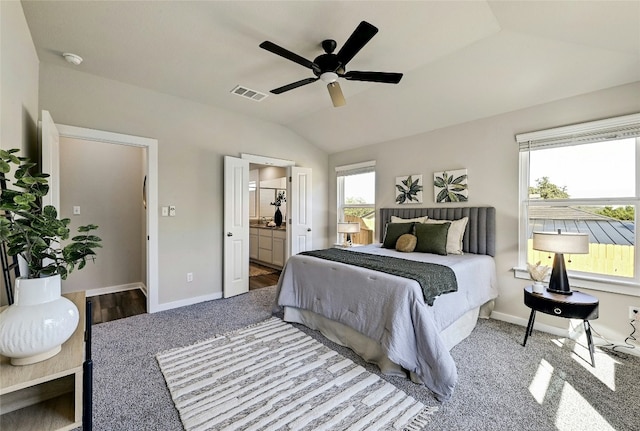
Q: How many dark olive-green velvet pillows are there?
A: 2